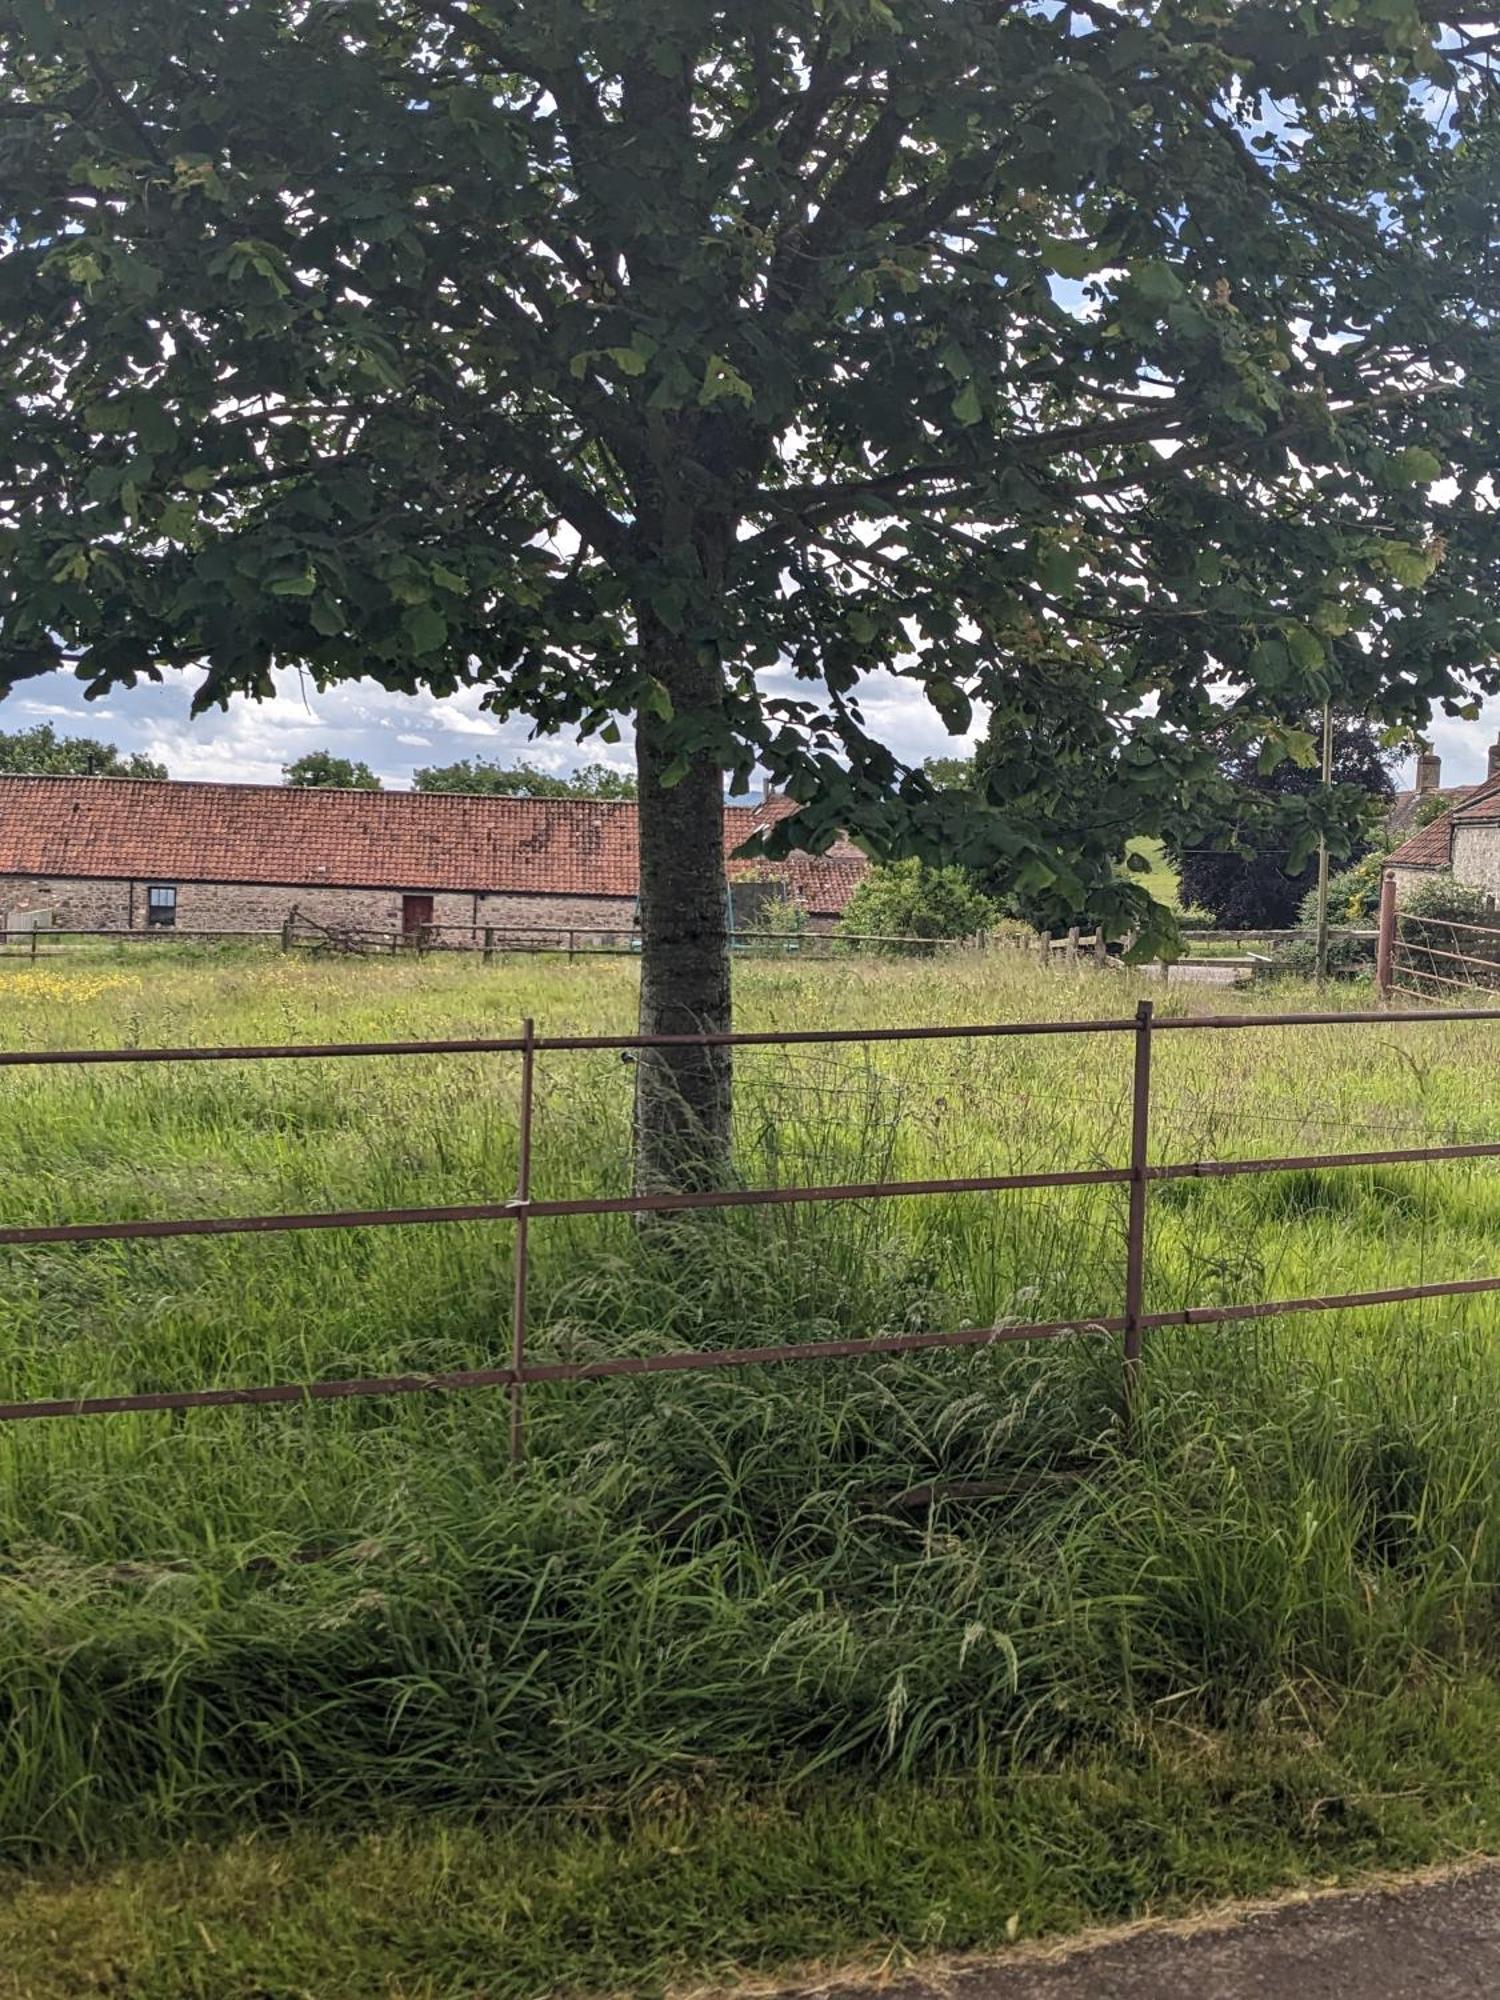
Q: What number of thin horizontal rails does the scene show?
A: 3